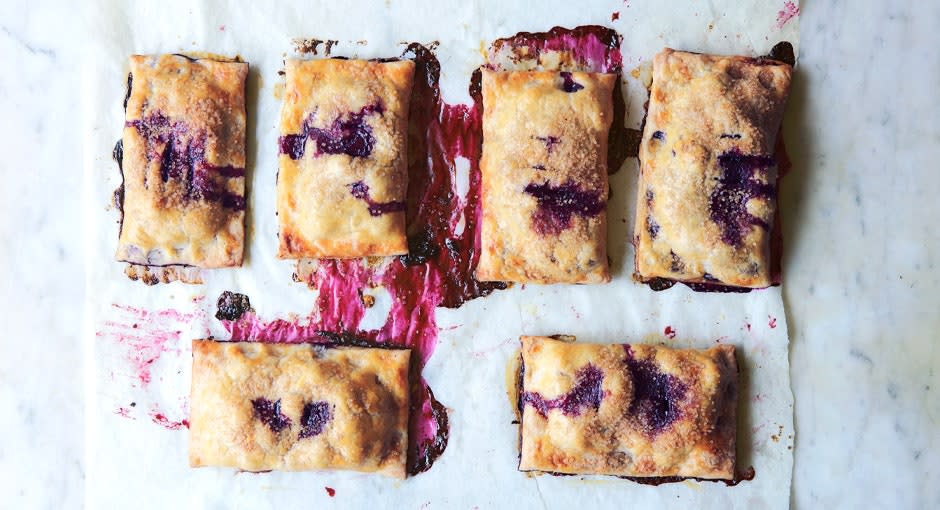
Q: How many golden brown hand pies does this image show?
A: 6